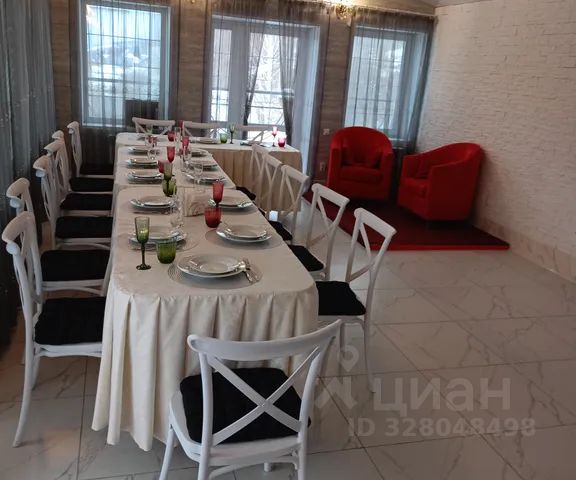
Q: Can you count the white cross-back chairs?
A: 15